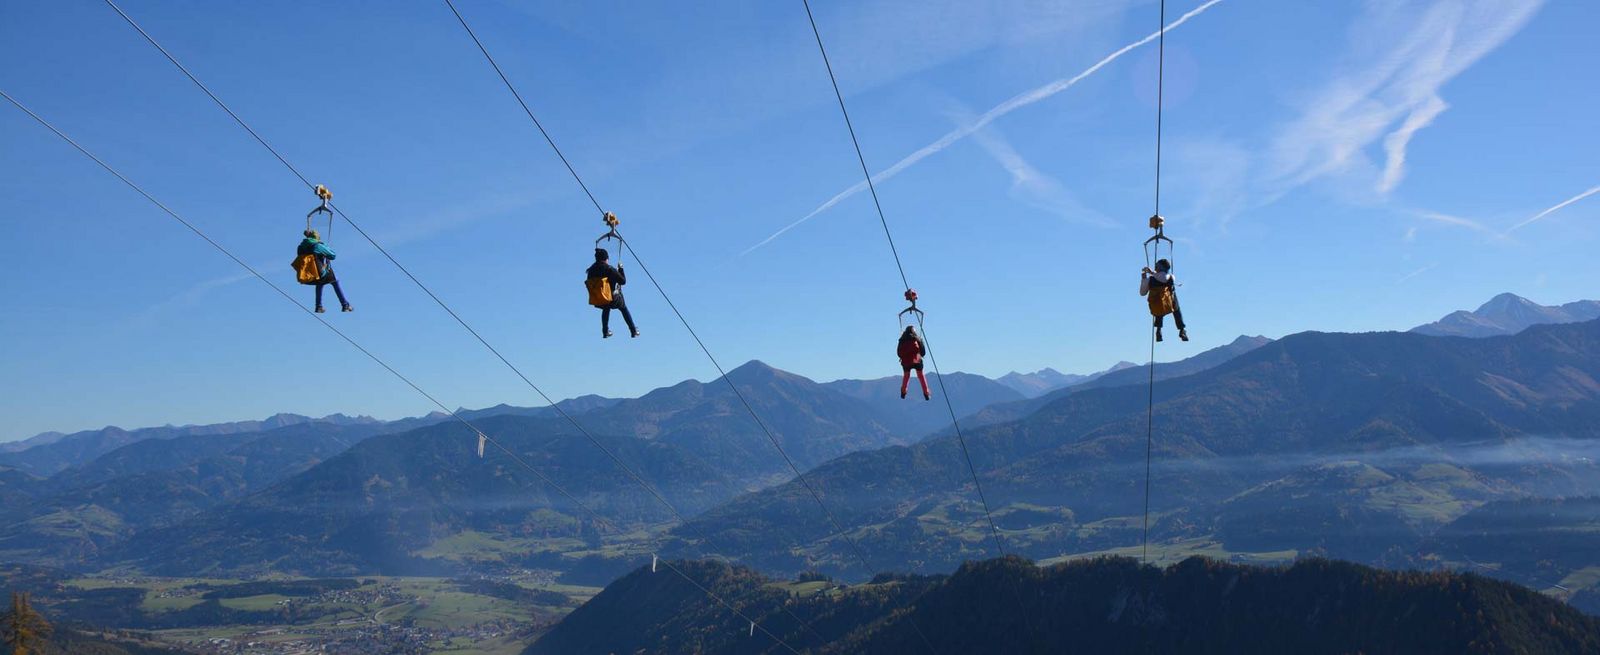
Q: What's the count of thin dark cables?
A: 5